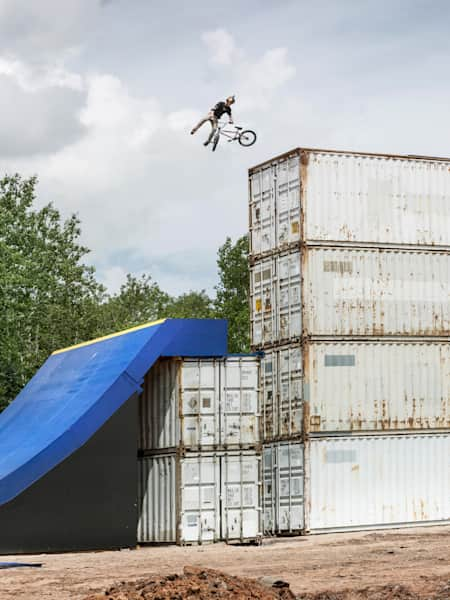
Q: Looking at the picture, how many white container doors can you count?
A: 12